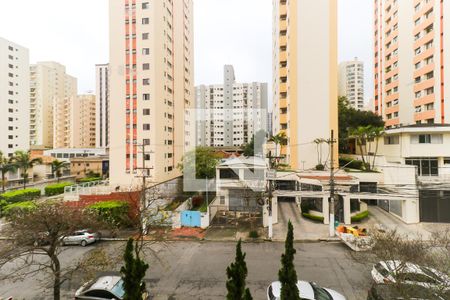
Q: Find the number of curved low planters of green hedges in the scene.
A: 2